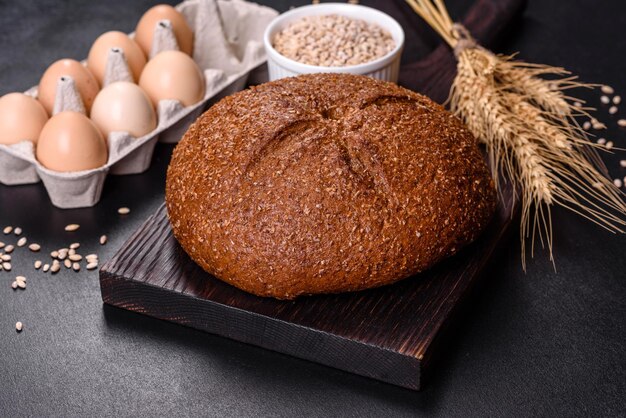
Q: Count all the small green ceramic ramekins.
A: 0